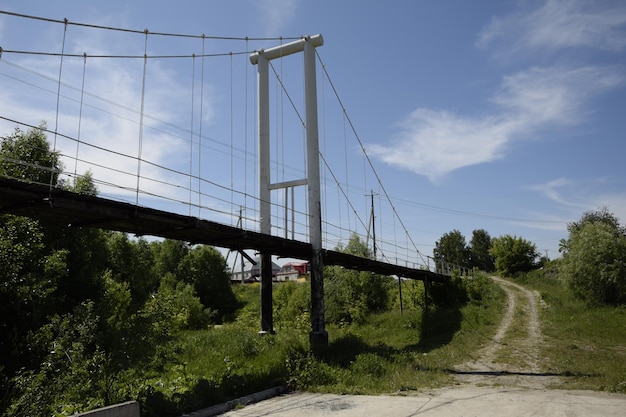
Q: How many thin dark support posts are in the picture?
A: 2